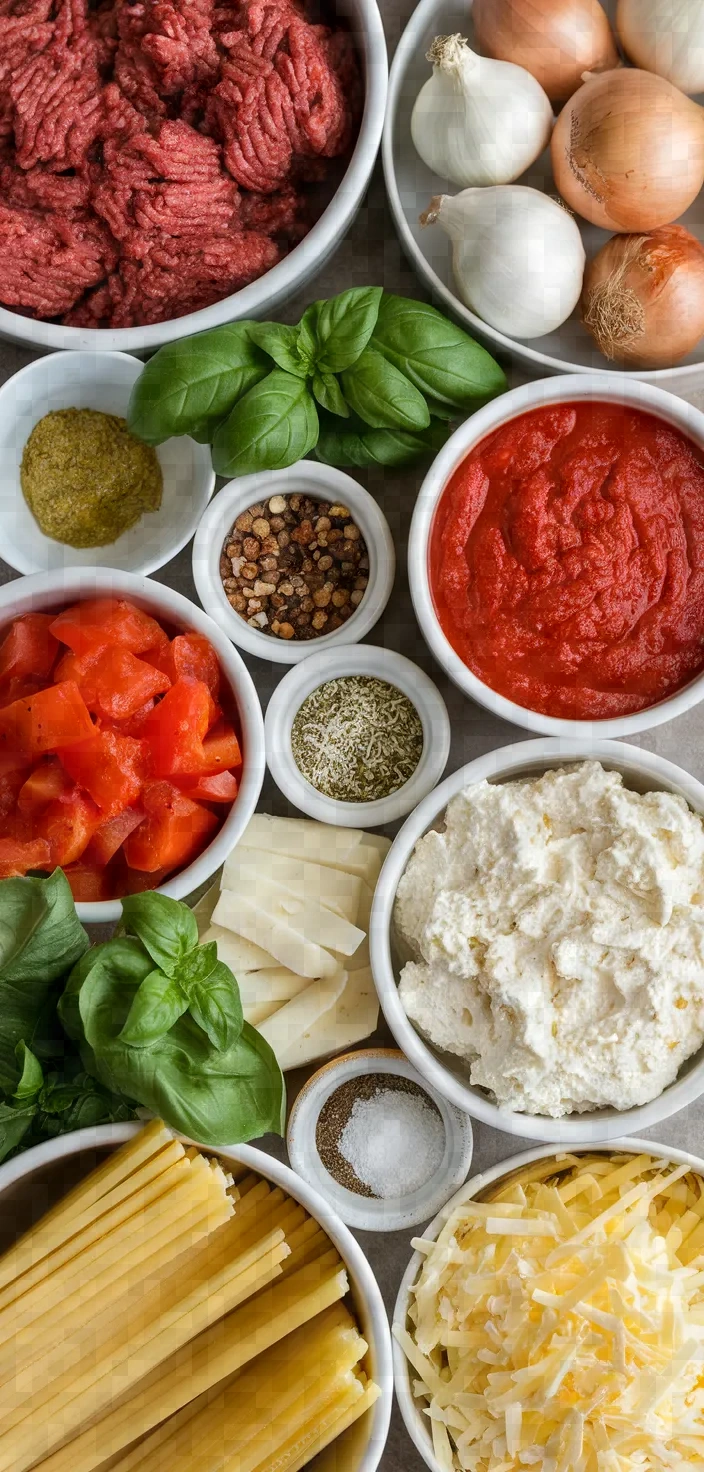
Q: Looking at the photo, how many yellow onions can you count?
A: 3